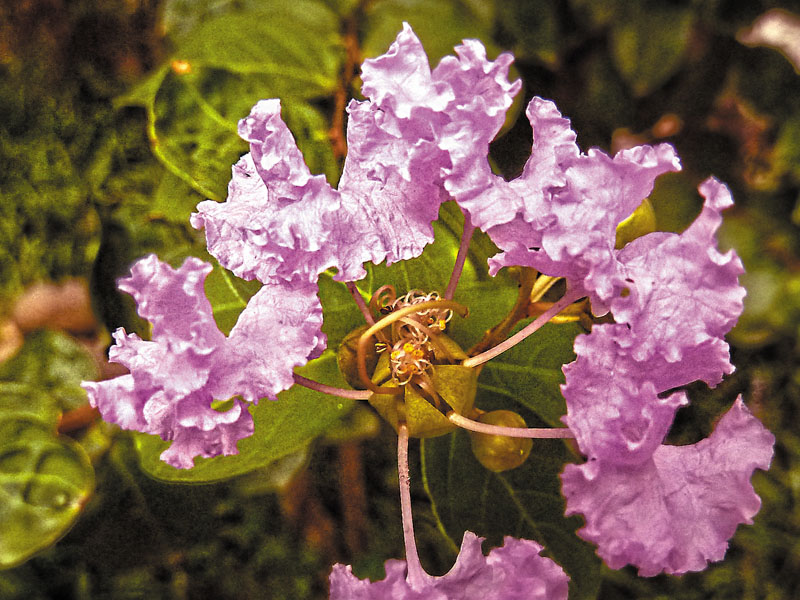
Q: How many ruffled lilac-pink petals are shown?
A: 6